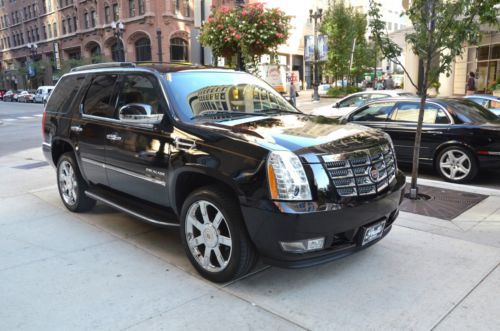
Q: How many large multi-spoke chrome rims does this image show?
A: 2